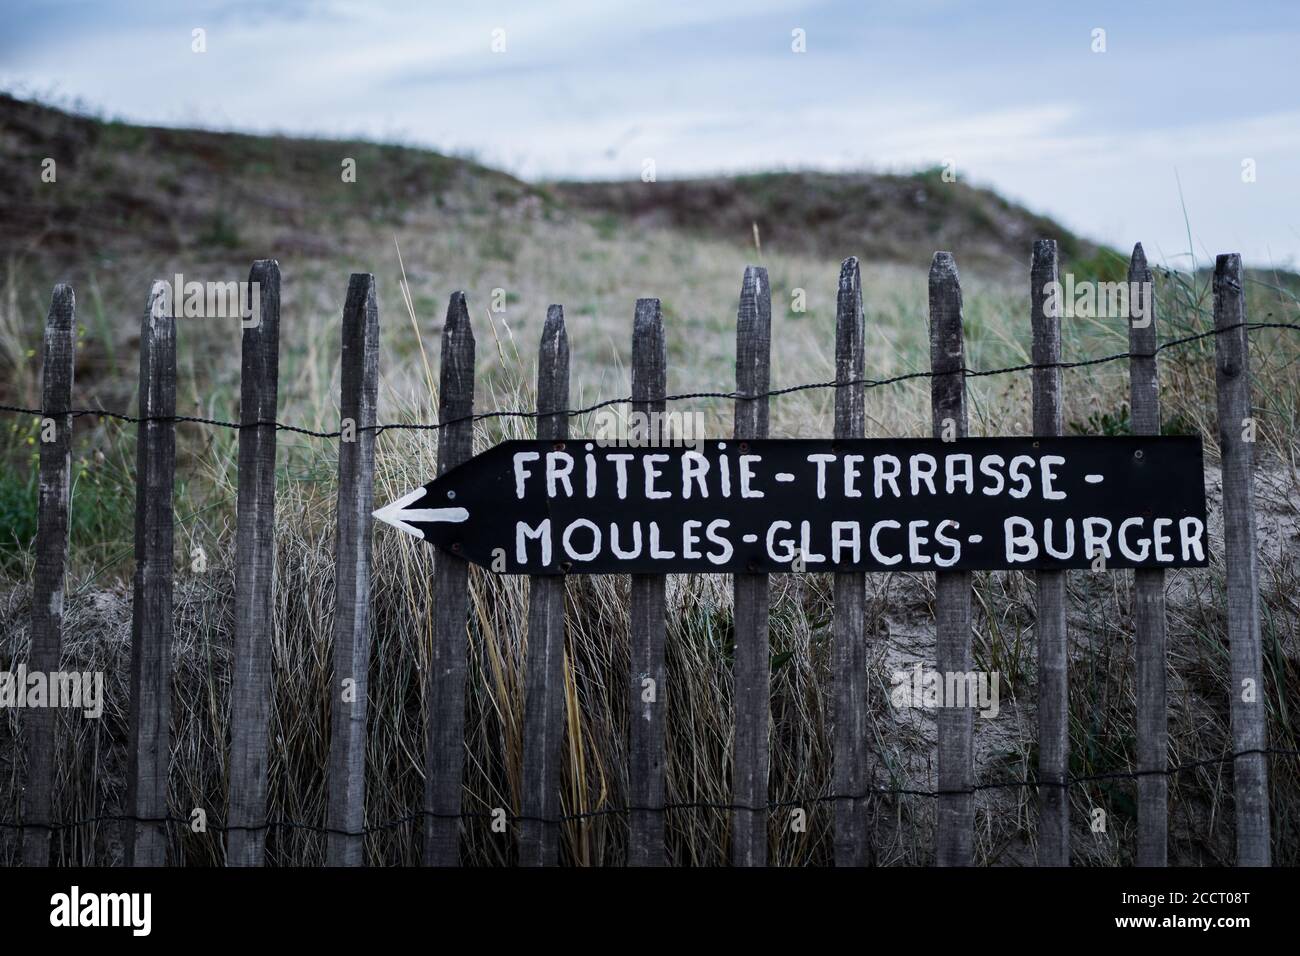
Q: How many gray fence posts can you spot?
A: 13